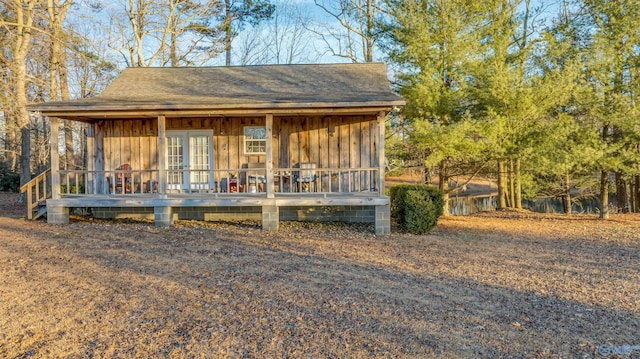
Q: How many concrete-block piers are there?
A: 4